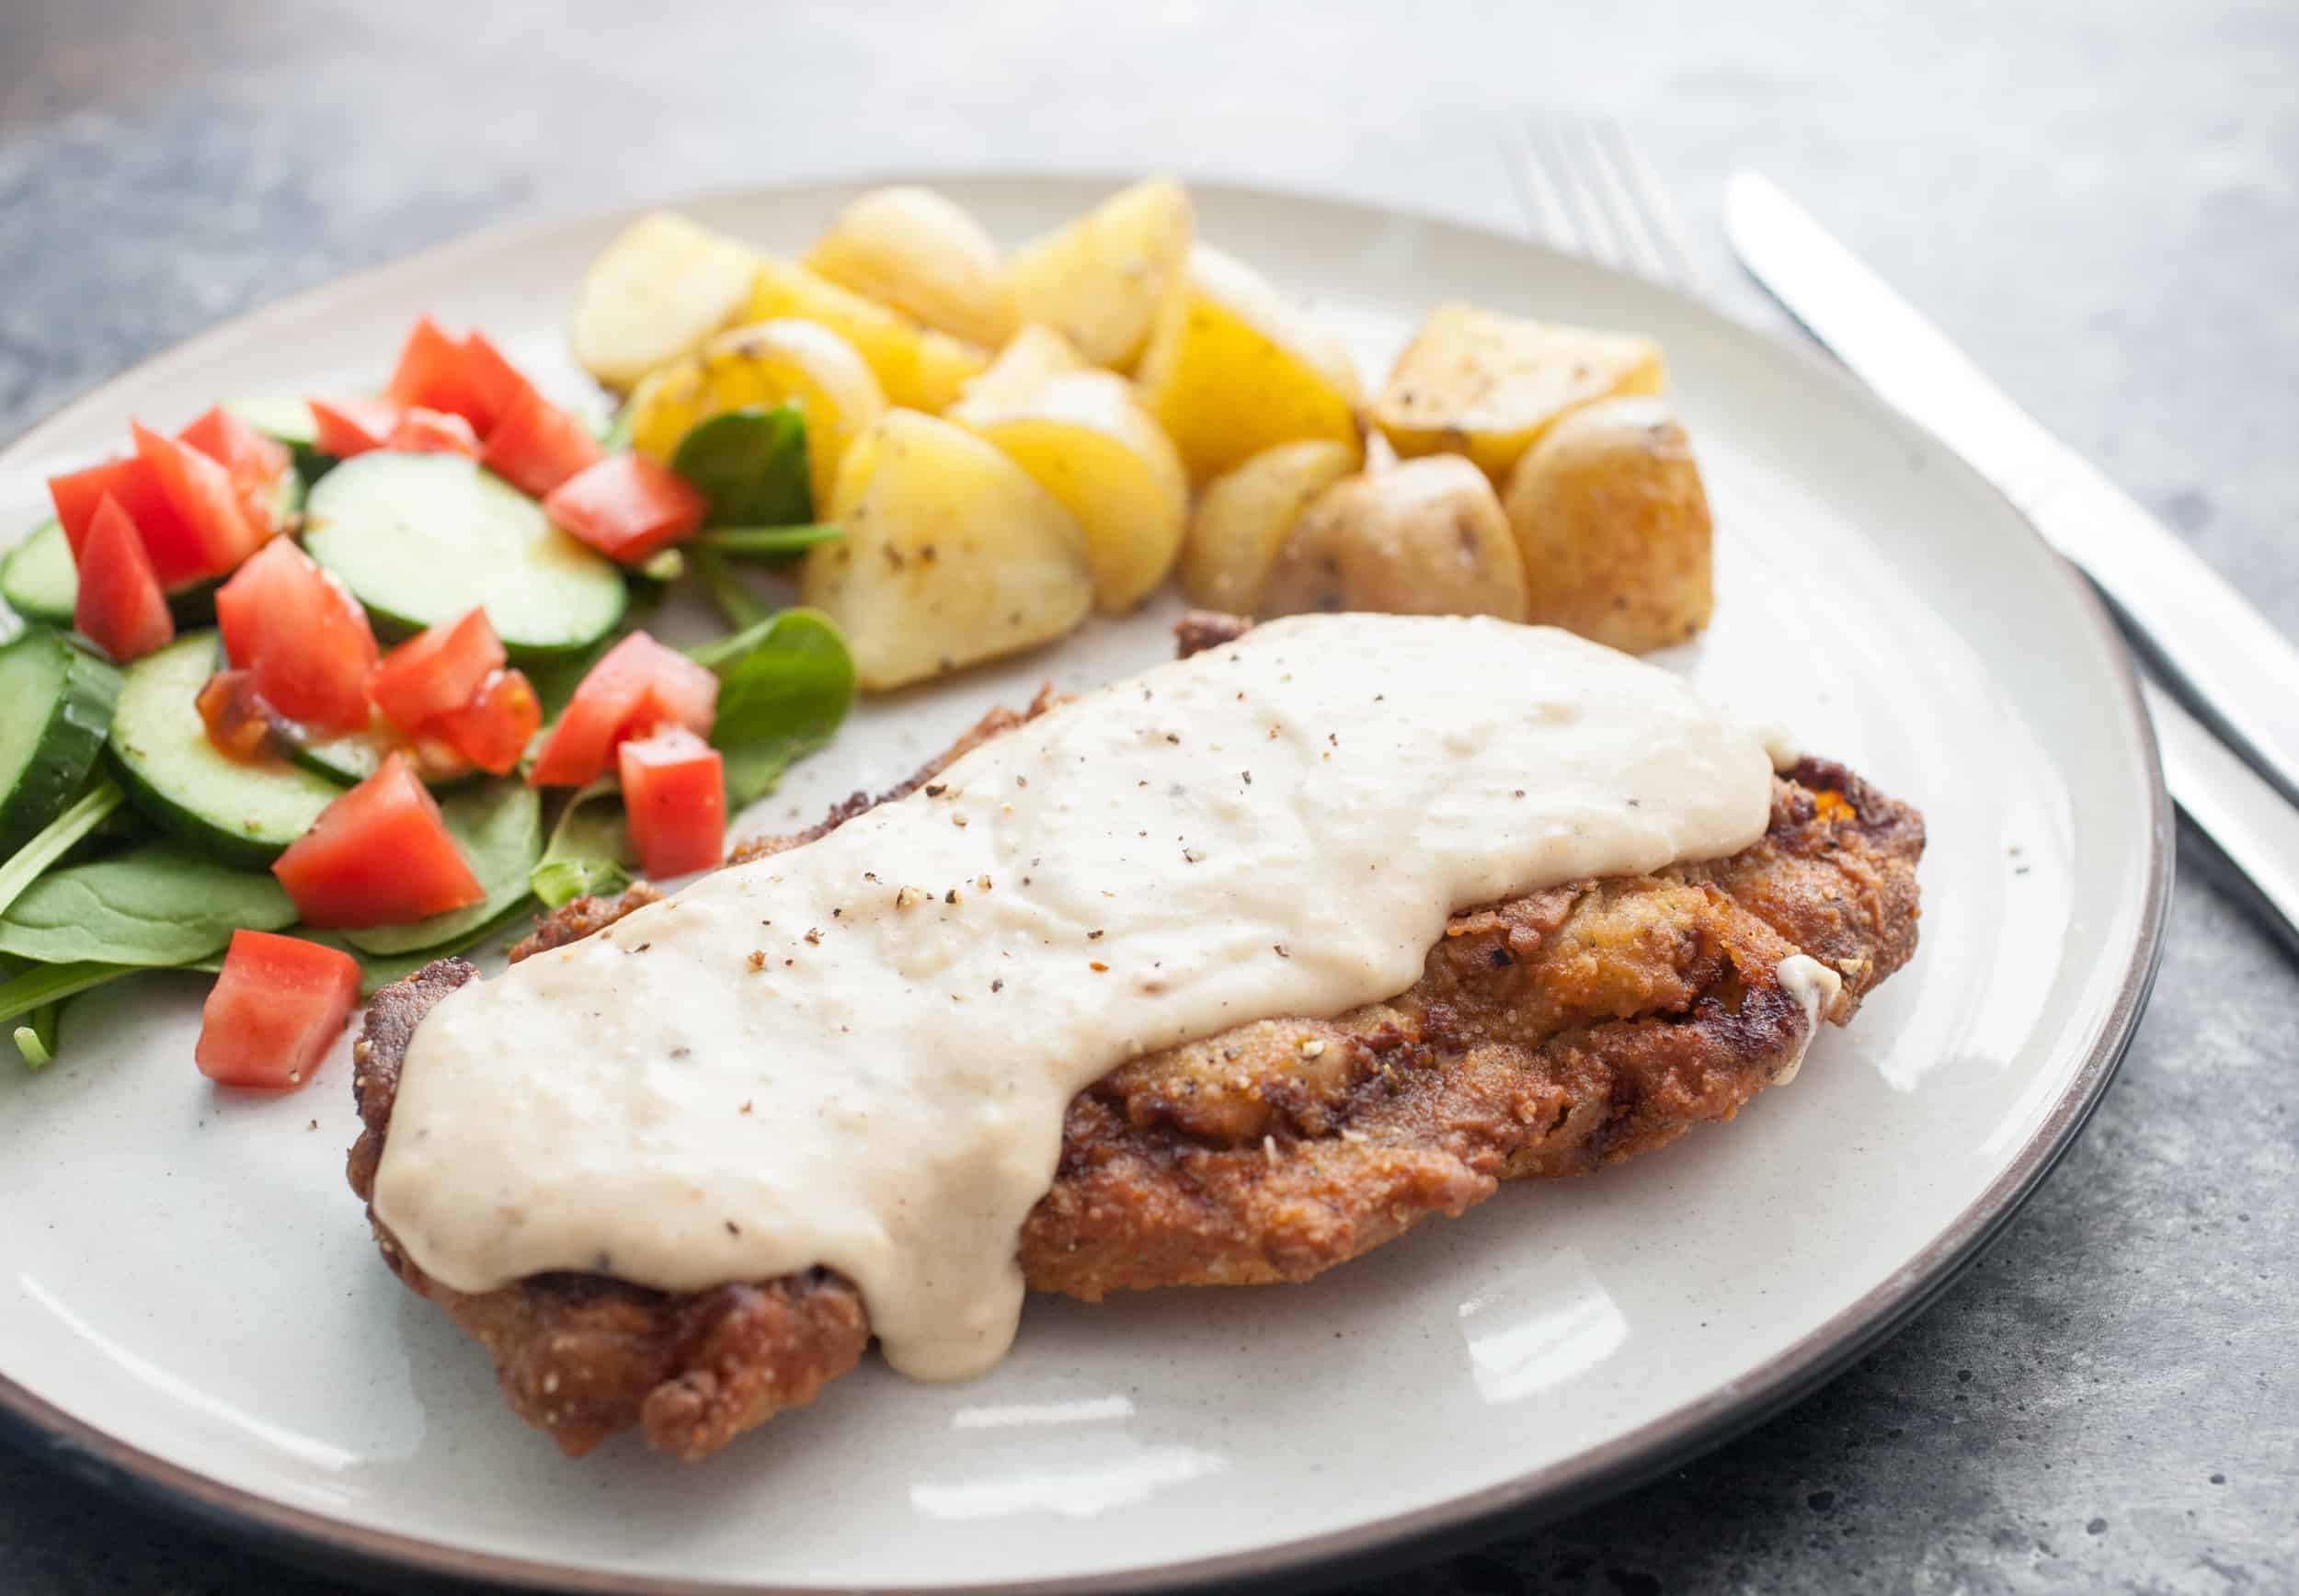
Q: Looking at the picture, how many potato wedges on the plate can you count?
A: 13